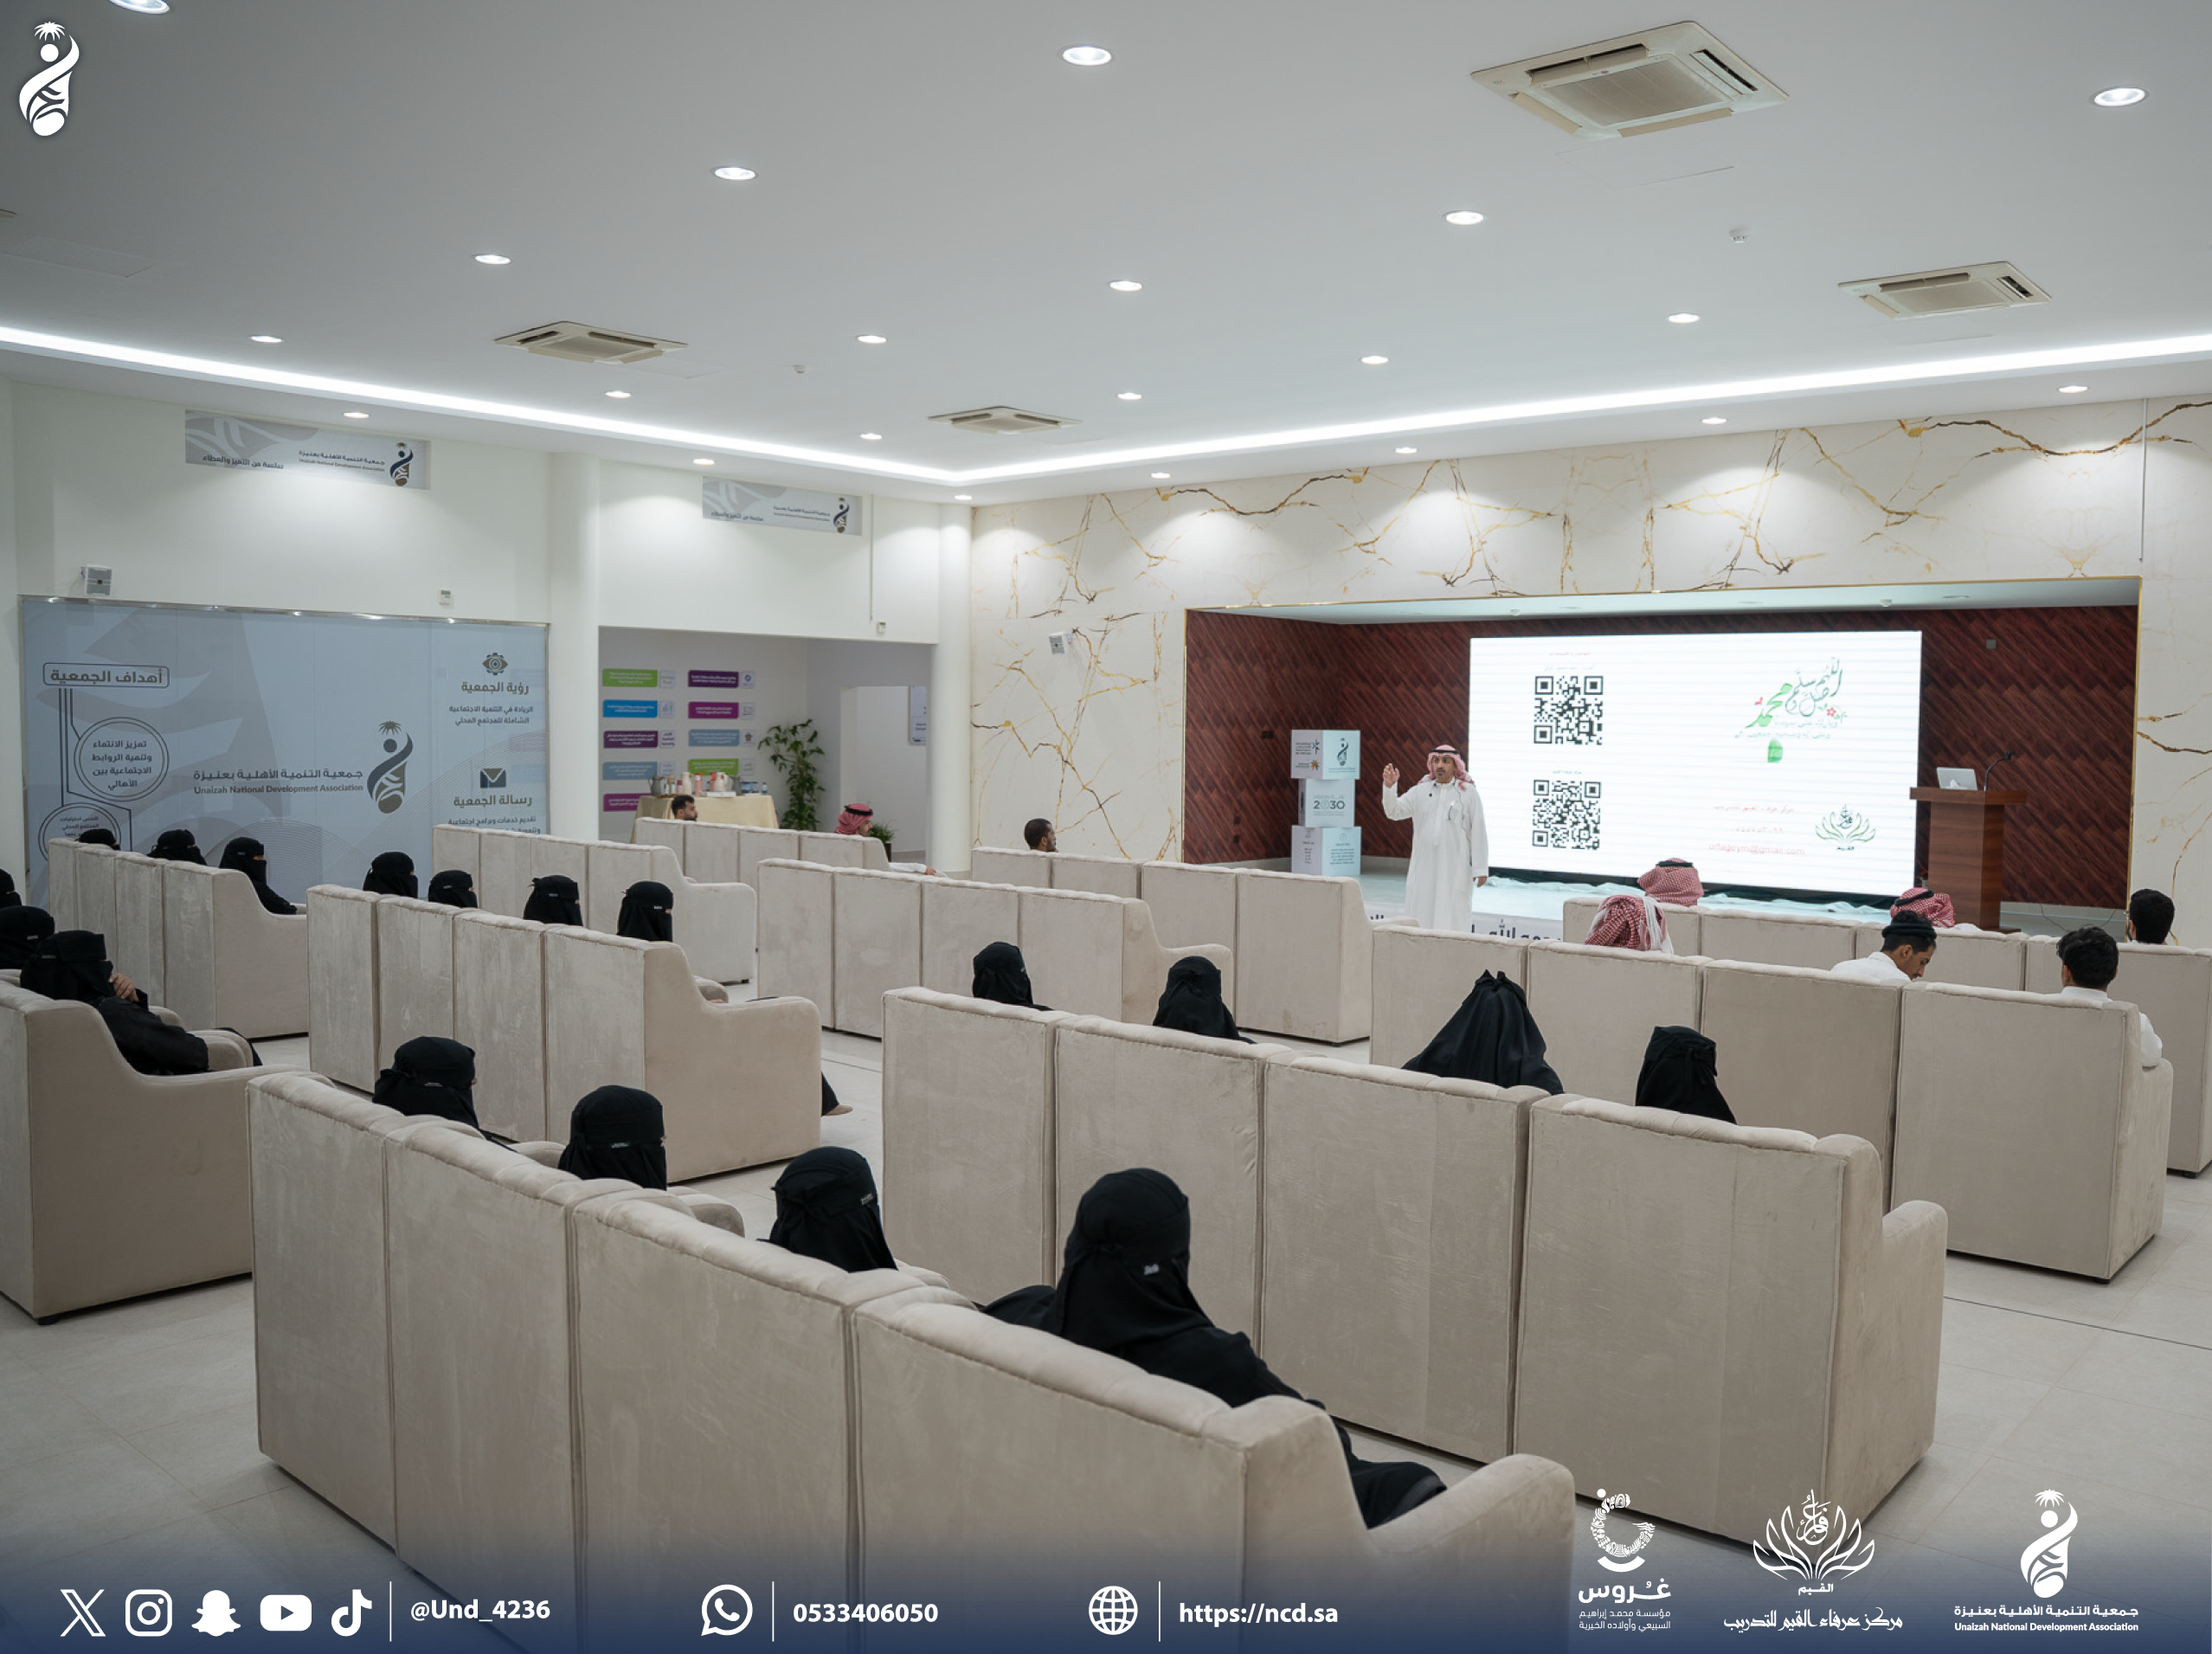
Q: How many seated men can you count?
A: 9